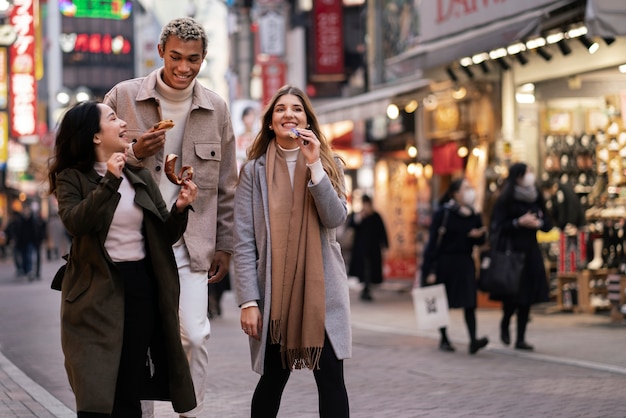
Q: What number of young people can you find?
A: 3